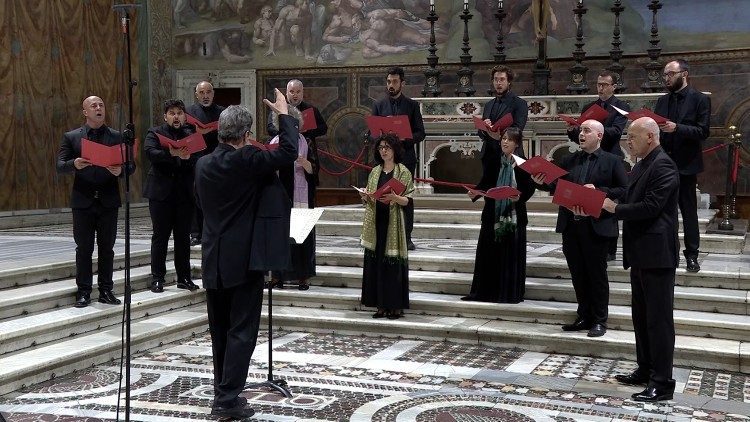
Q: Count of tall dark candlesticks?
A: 6